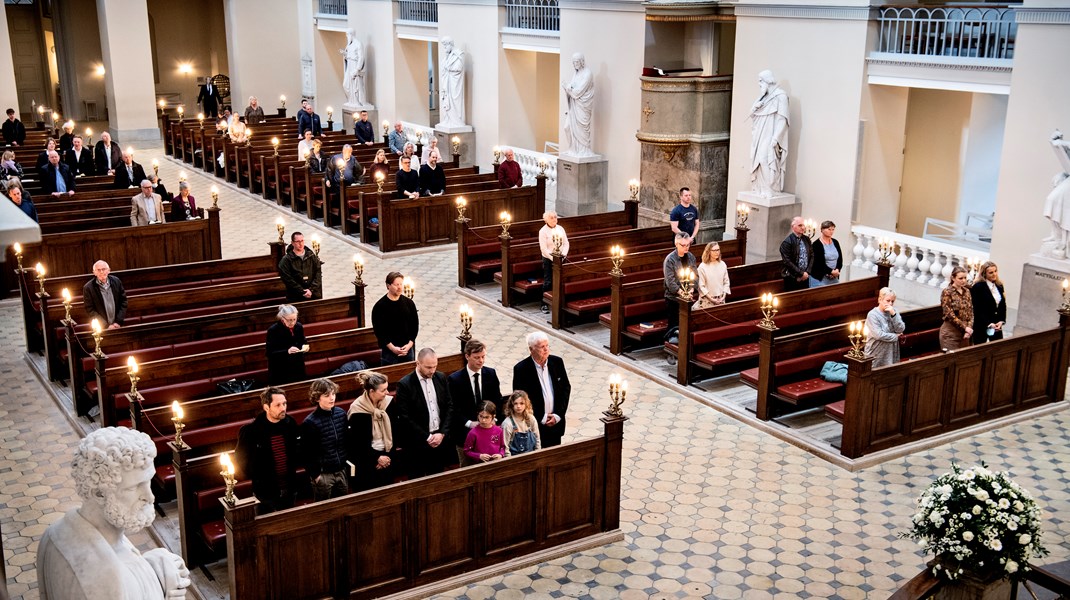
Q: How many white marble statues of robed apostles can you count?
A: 6